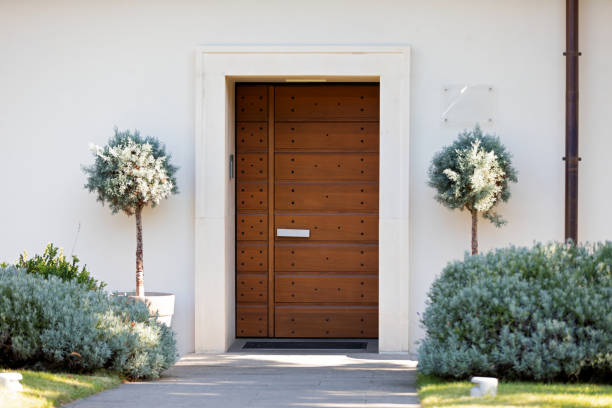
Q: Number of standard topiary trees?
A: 2